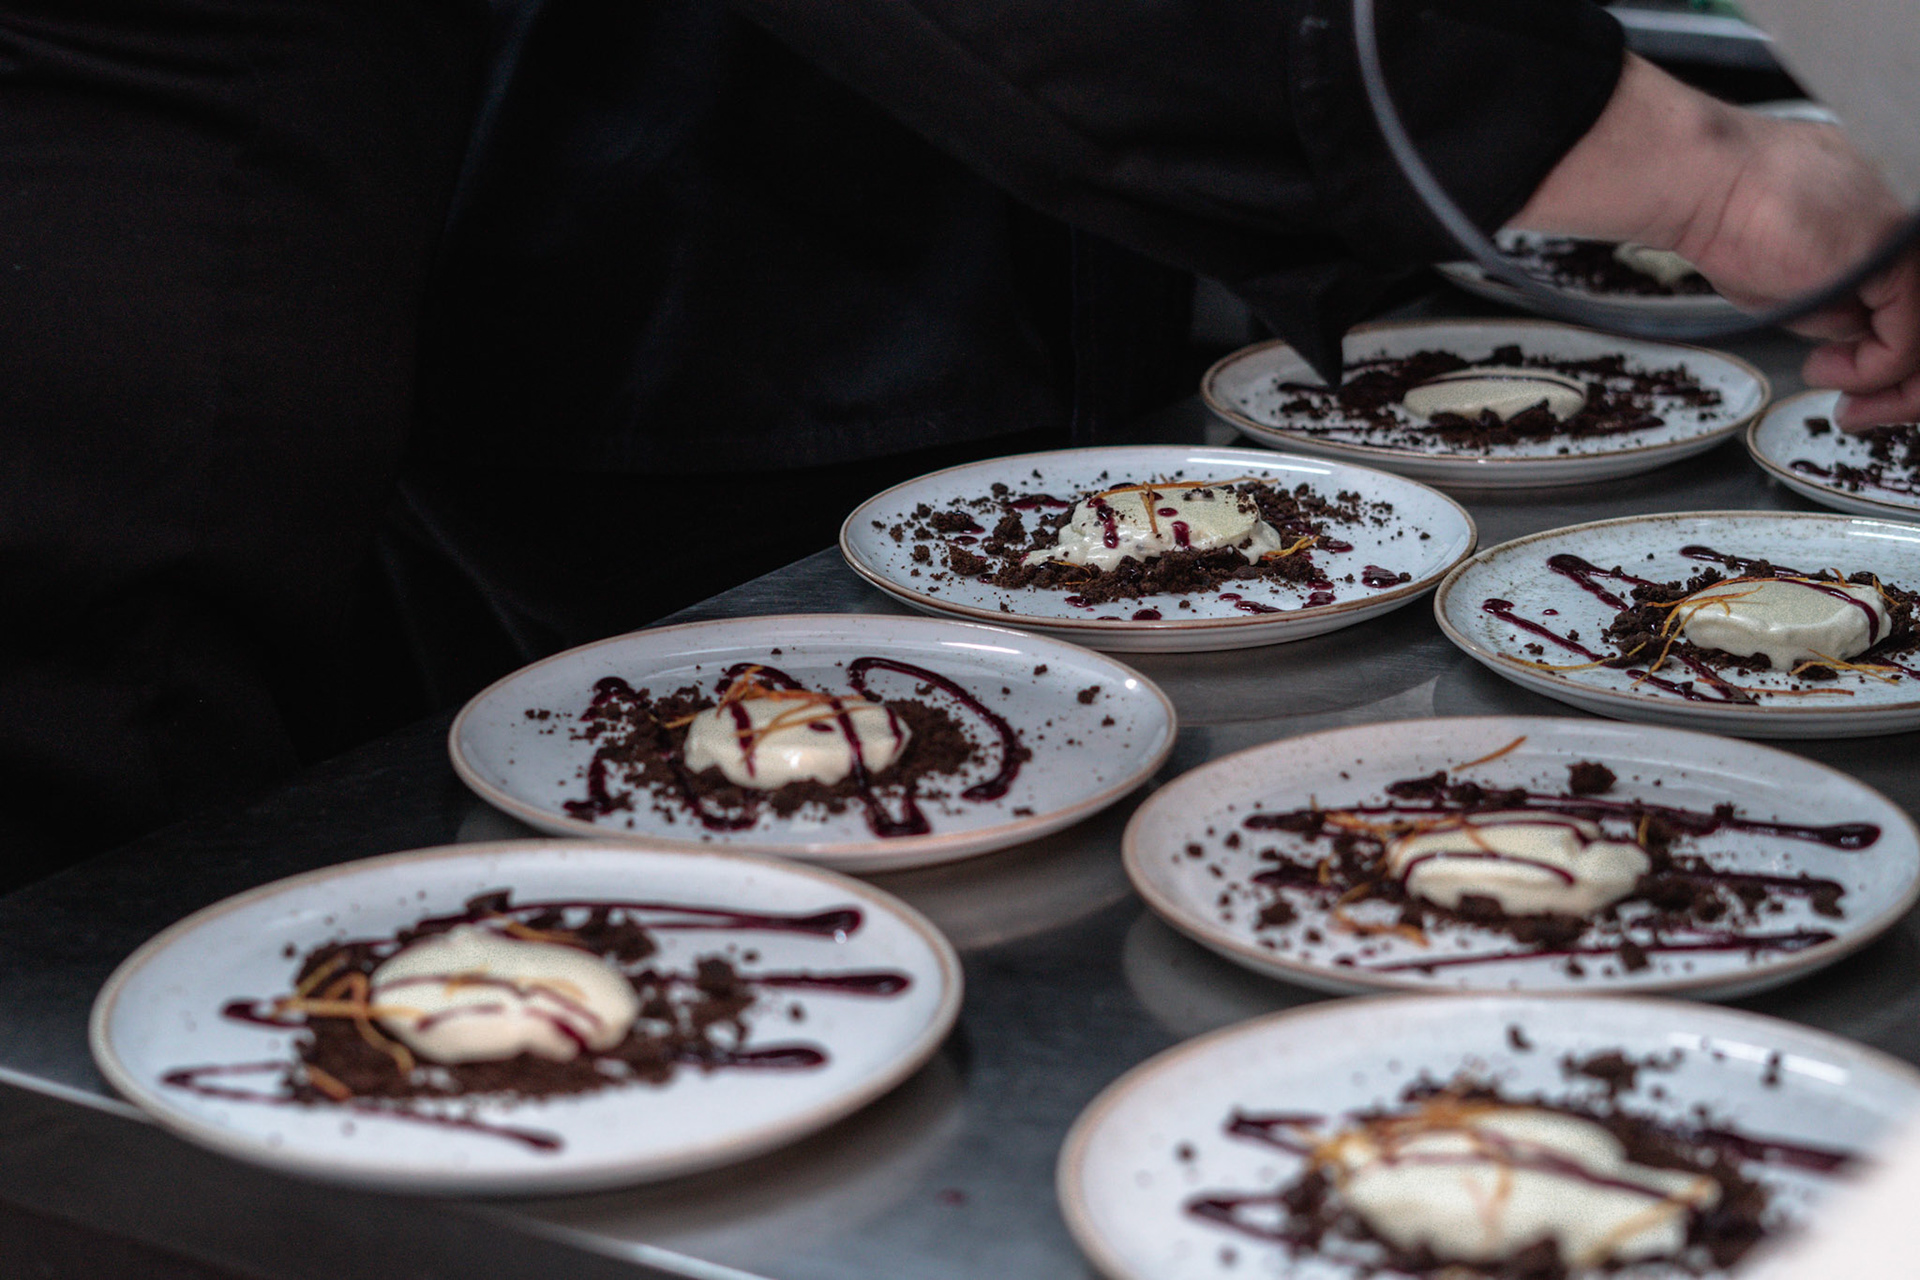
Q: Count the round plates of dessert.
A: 9